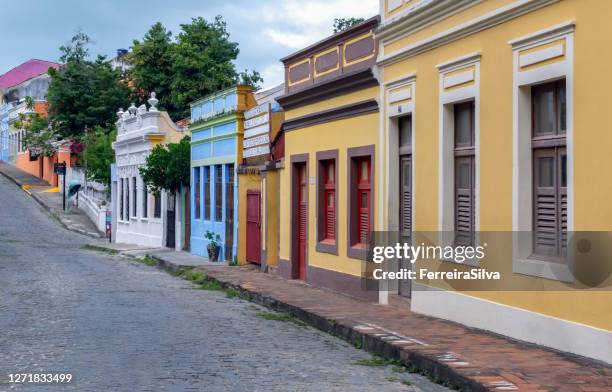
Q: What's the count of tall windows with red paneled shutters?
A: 2